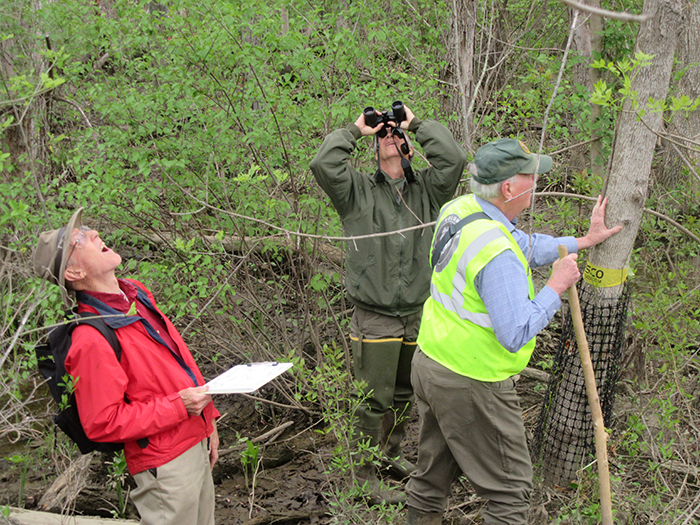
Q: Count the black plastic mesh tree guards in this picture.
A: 1